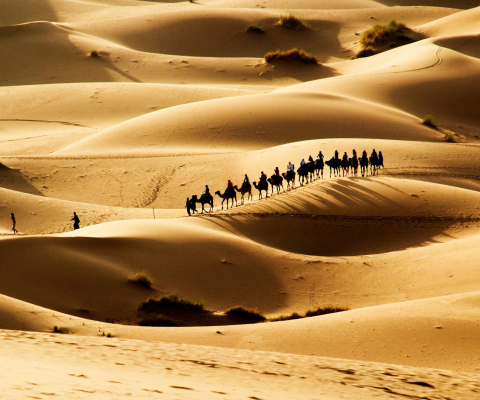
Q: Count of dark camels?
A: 14